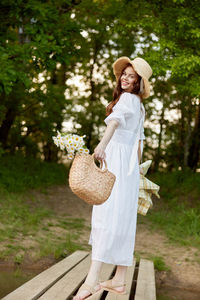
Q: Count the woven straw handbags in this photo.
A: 1